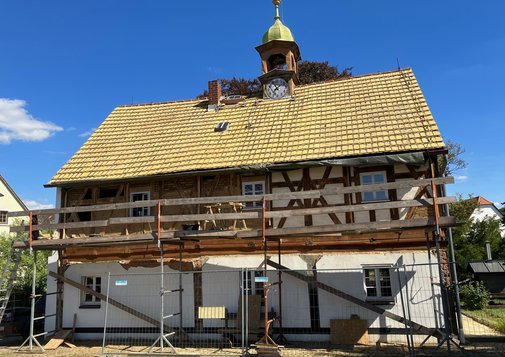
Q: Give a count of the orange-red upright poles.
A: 4